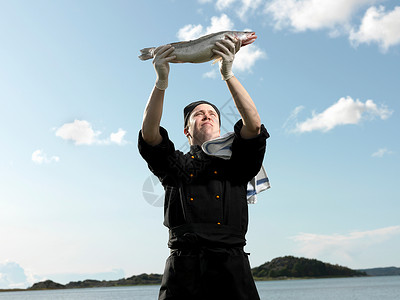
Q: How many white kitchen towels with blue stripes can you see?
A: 1